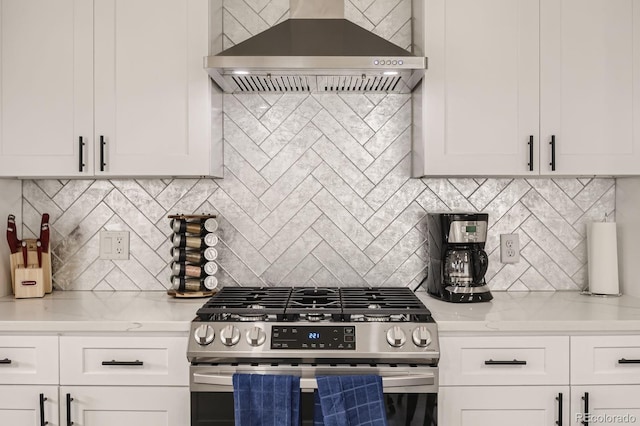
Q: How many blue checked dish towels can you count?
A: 2